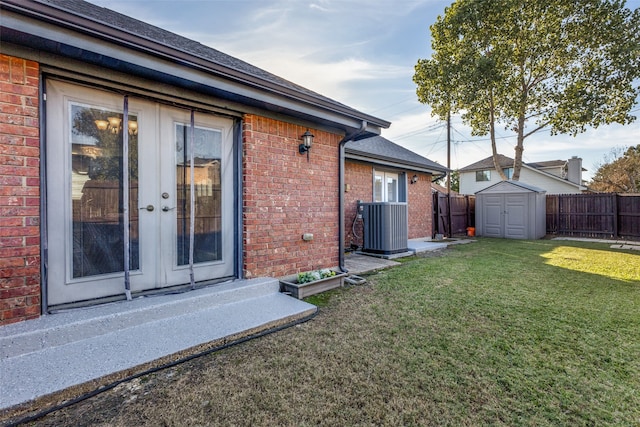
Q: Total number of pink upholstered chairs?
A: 0